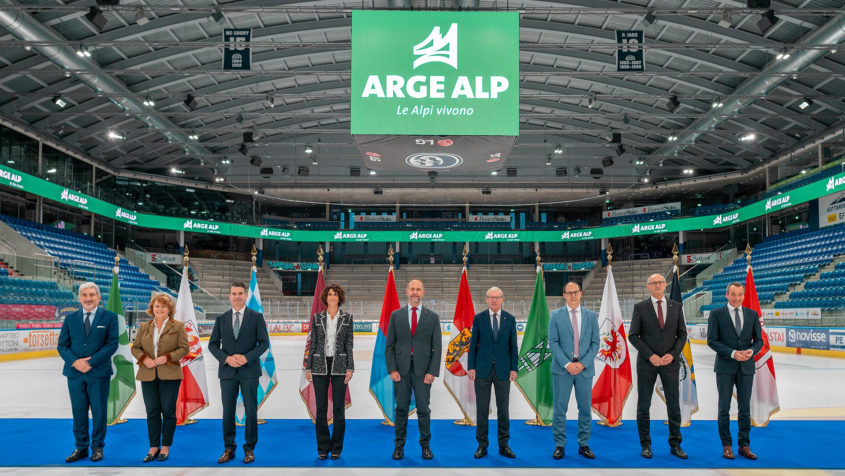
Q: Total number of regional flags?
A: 10